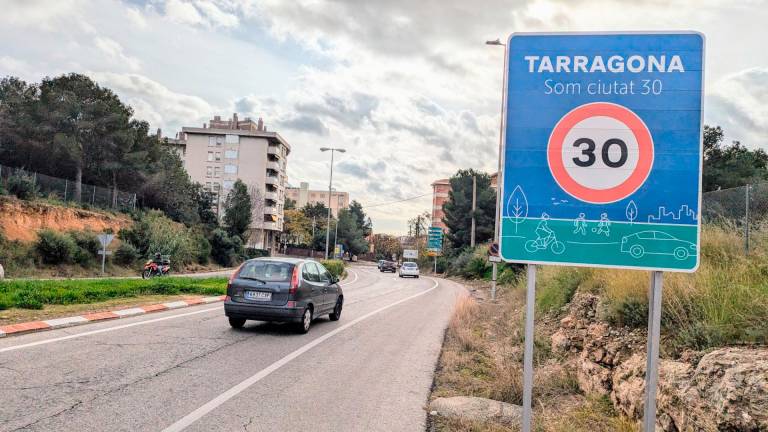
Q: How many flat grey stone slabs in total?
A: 1